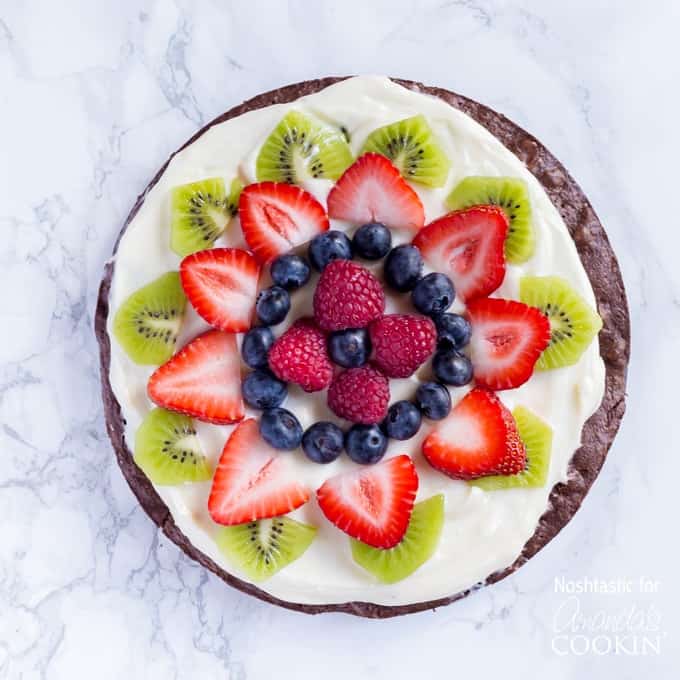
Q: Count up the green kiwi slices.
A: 10